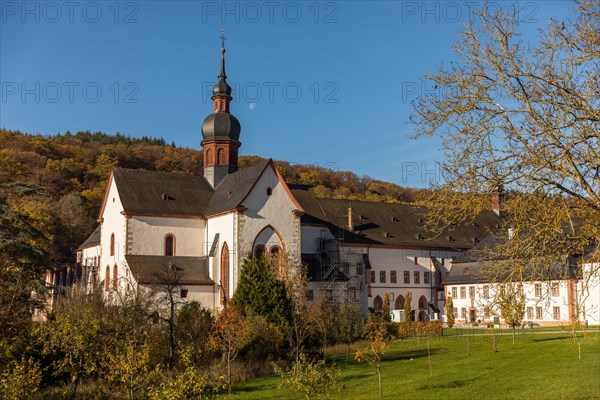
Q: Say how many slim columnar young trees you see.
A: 3